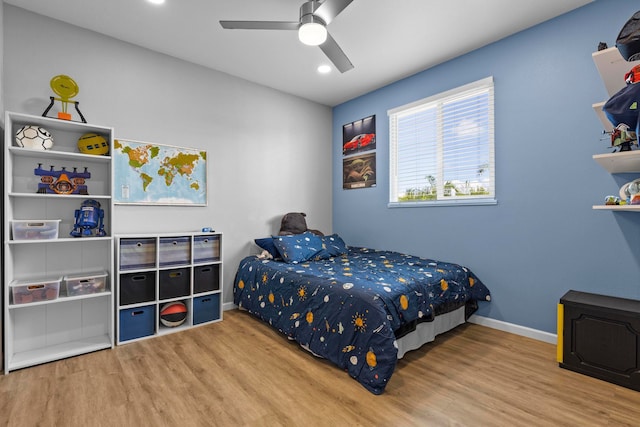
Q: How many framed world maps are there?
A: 1